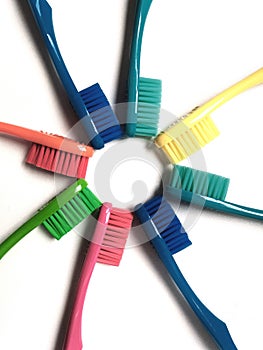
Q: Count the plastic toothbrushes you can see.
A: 8